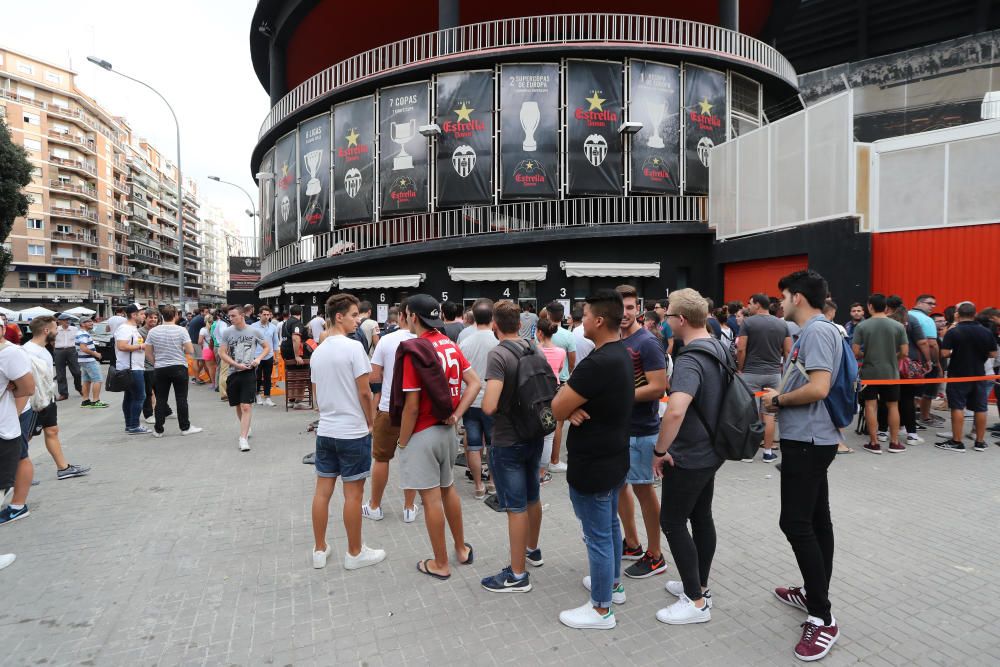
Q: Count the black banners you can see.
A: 10